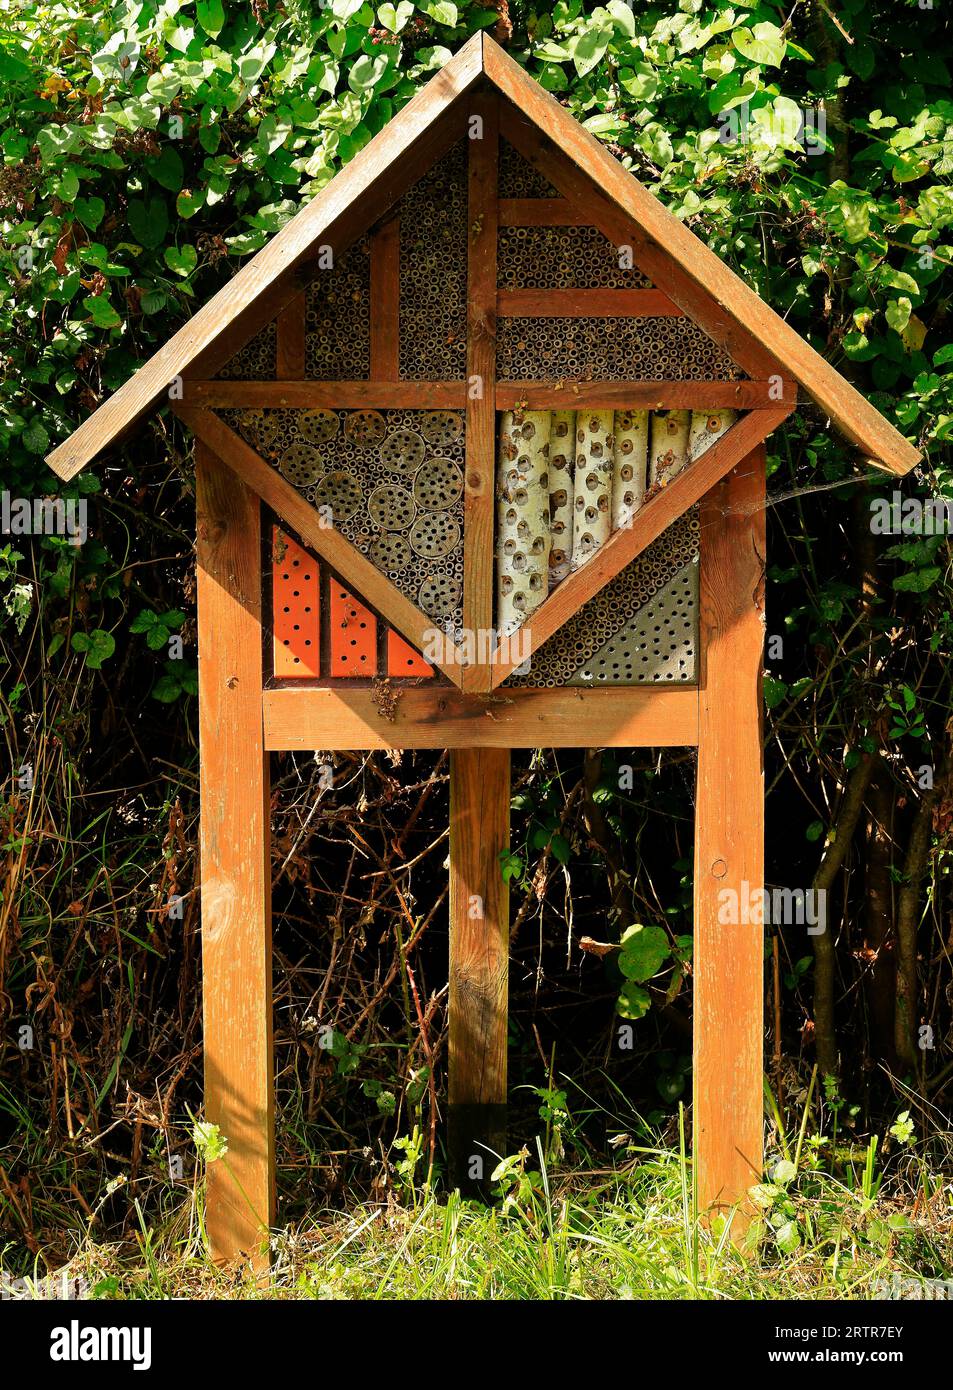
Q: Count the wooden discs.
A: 12